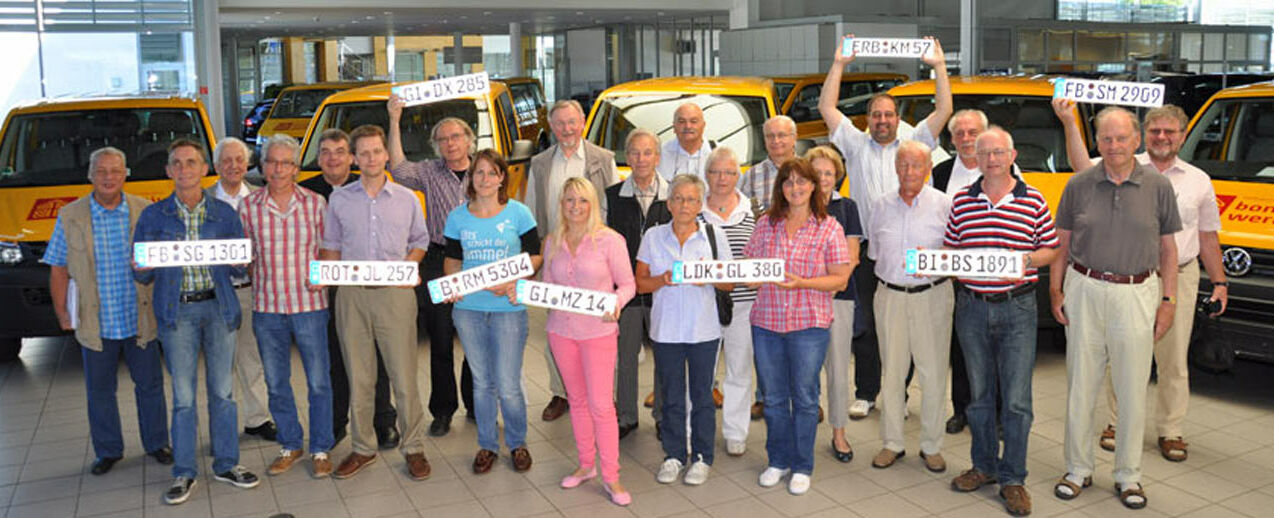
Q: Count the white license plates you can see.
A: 9